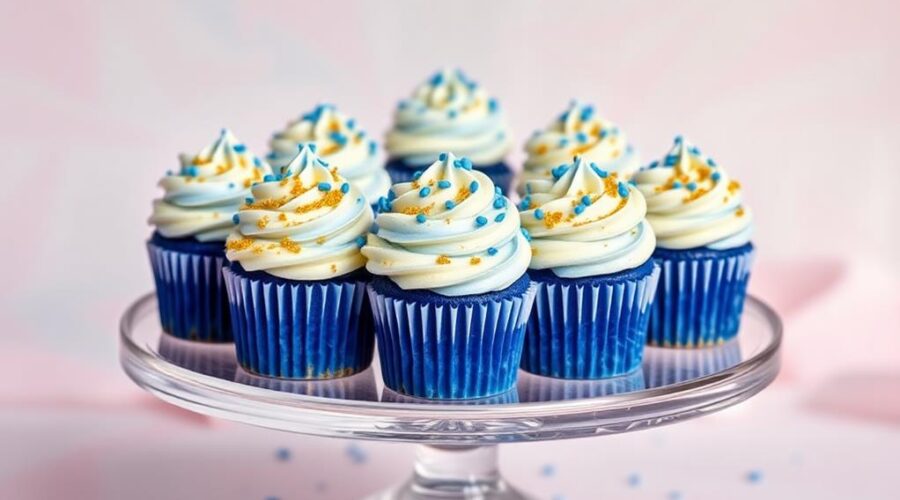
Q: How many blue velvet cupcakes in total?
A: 8